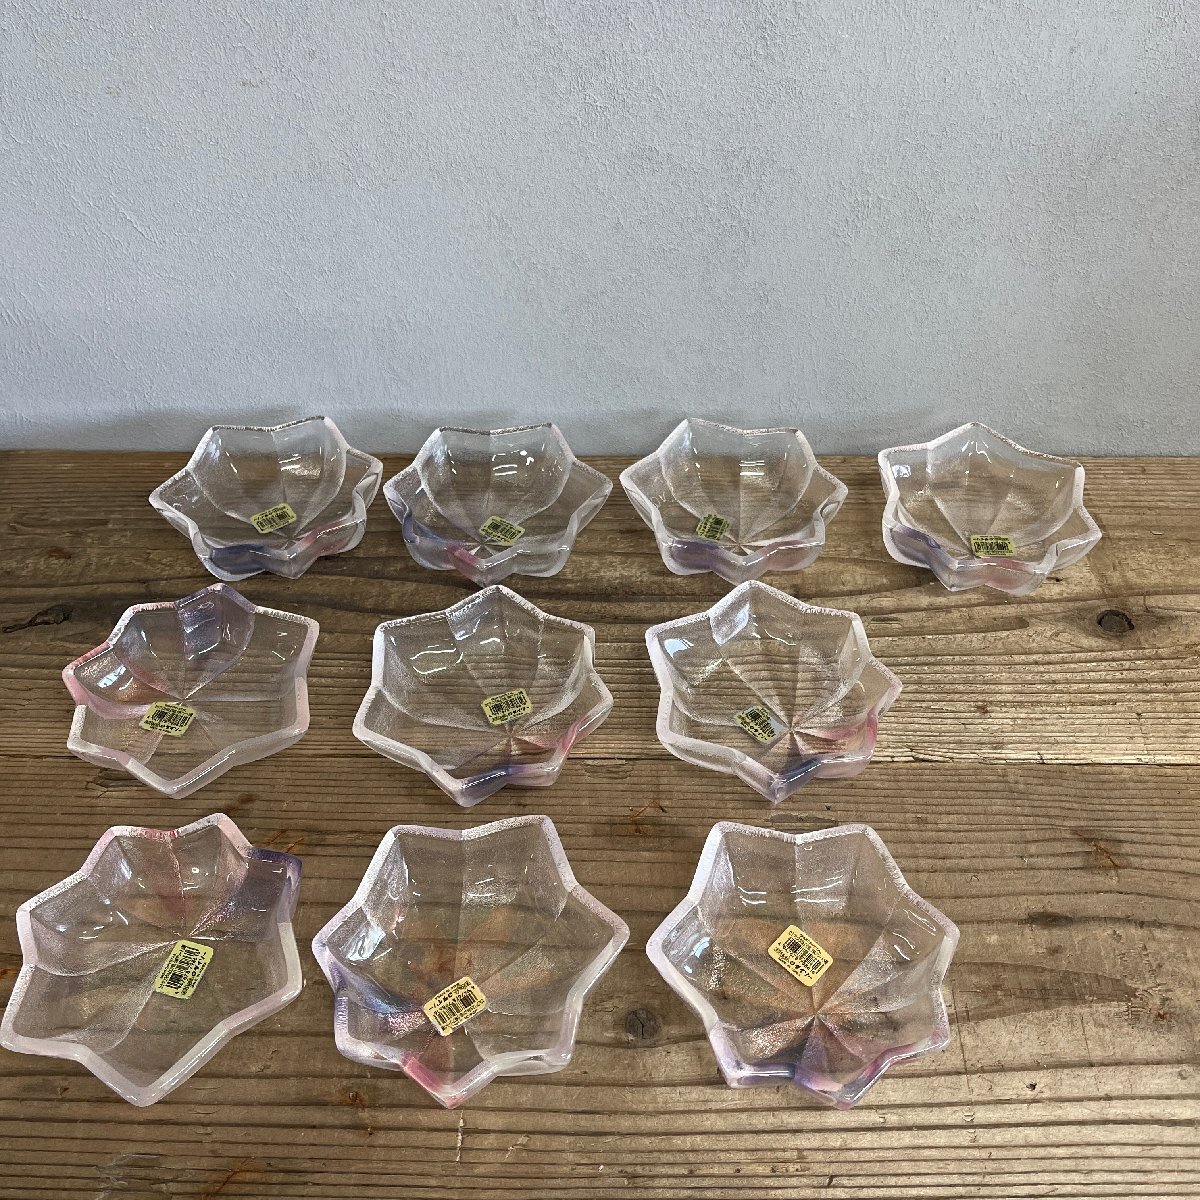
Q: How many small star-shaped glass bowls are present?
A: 10